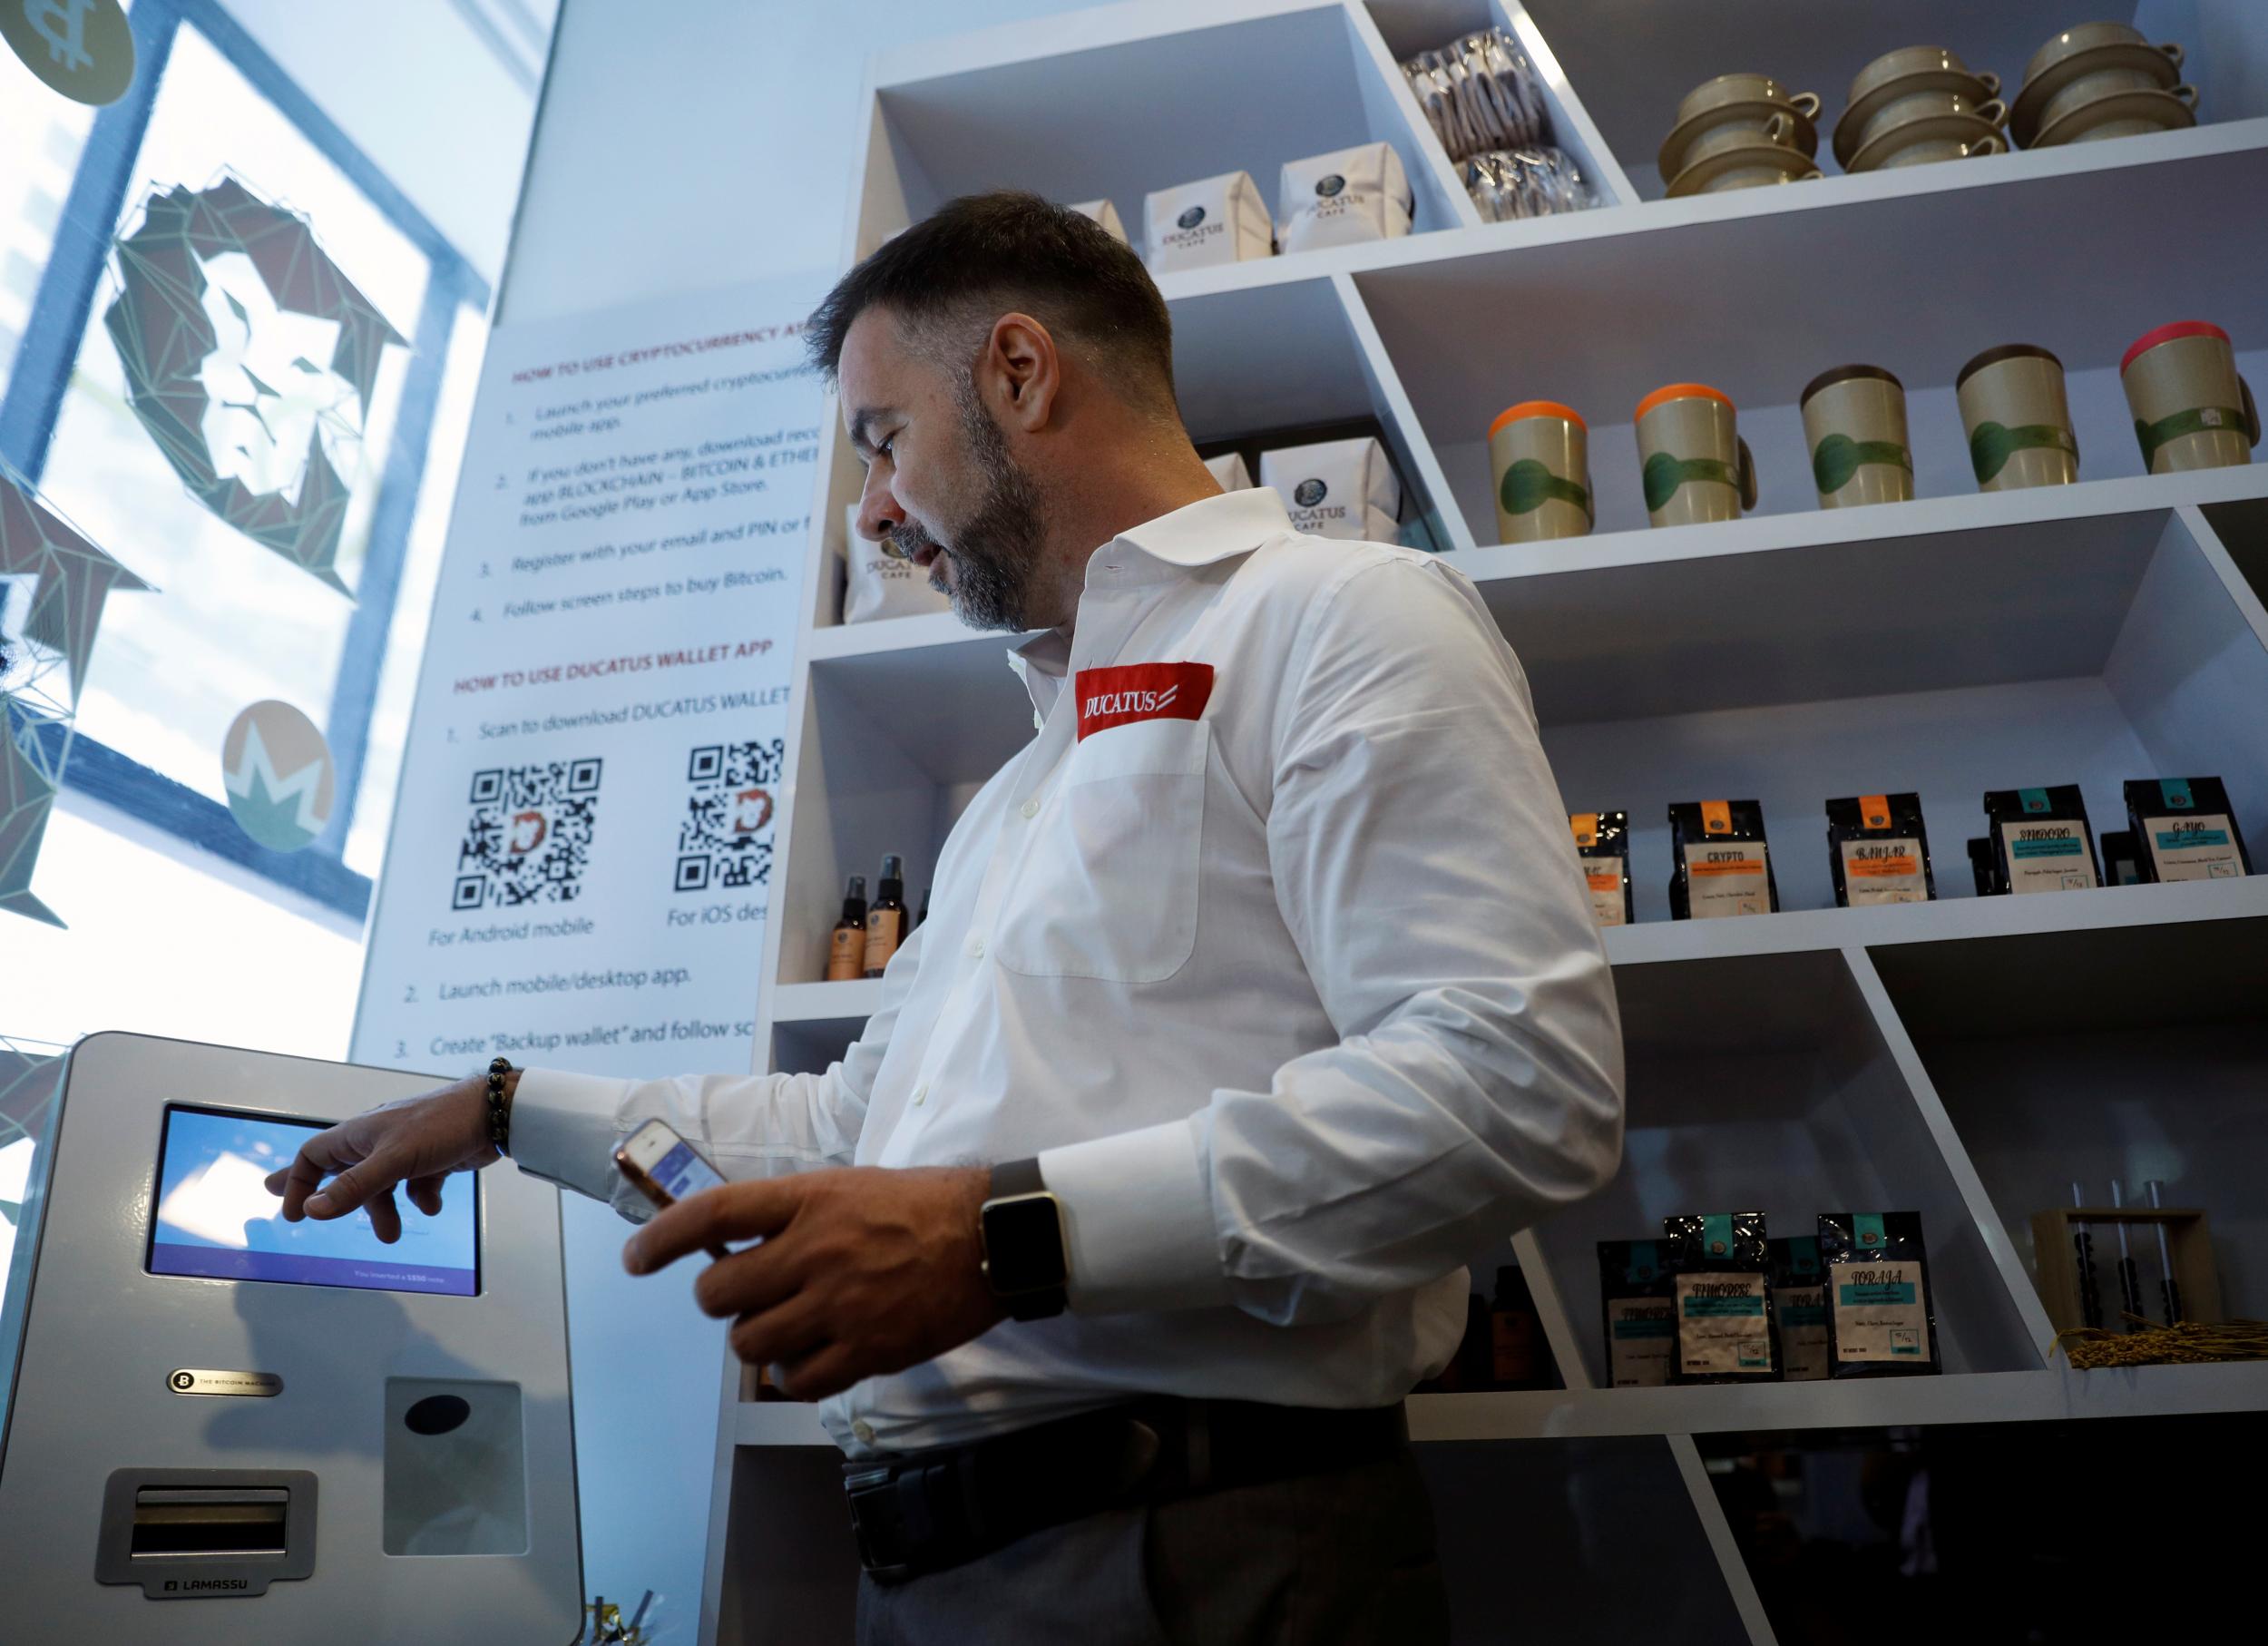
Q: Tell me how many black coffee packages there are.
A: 11